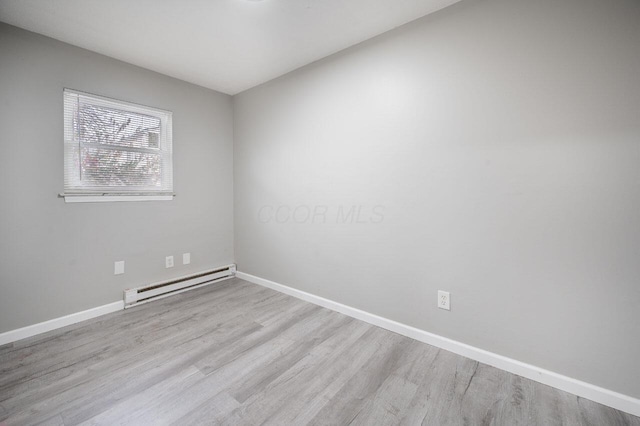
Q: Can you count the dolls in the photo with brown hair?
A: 0